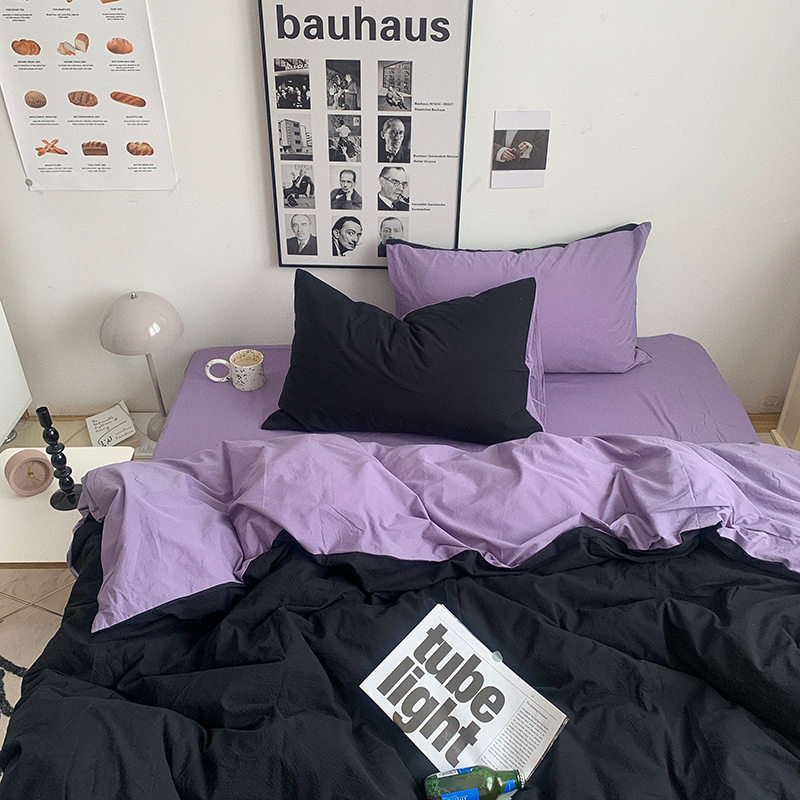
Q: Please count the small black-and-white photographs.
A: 12